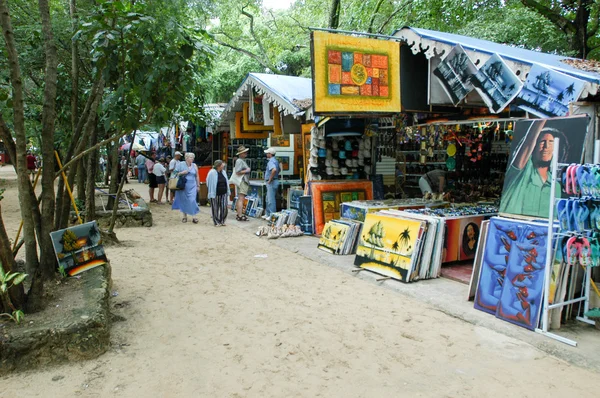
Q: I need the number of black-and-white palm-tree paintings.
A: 3